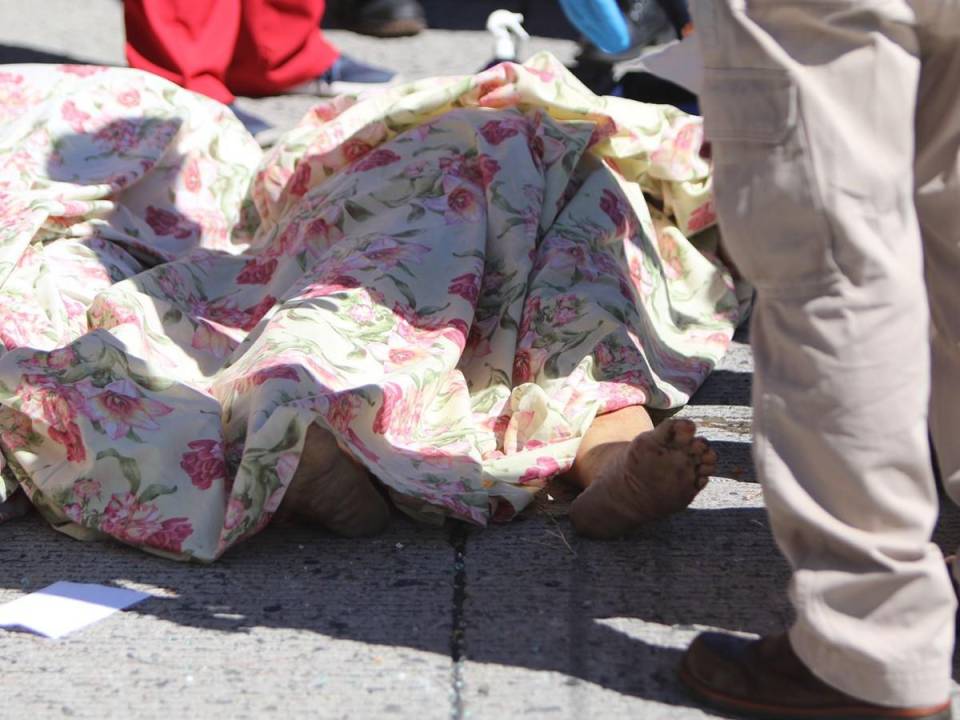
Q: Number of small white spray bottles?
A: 1